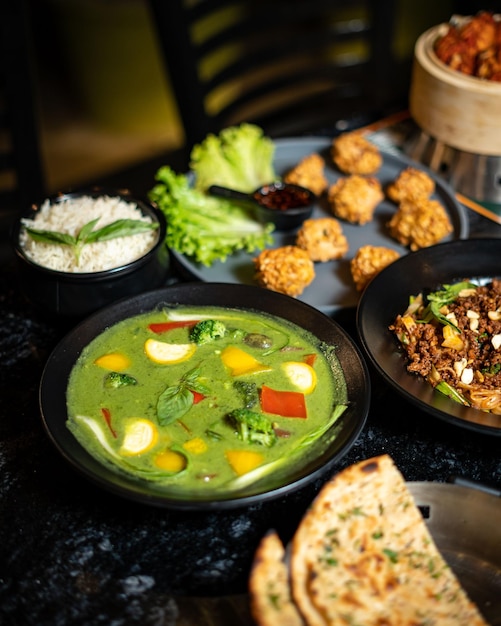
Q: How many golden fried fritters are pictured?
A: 8